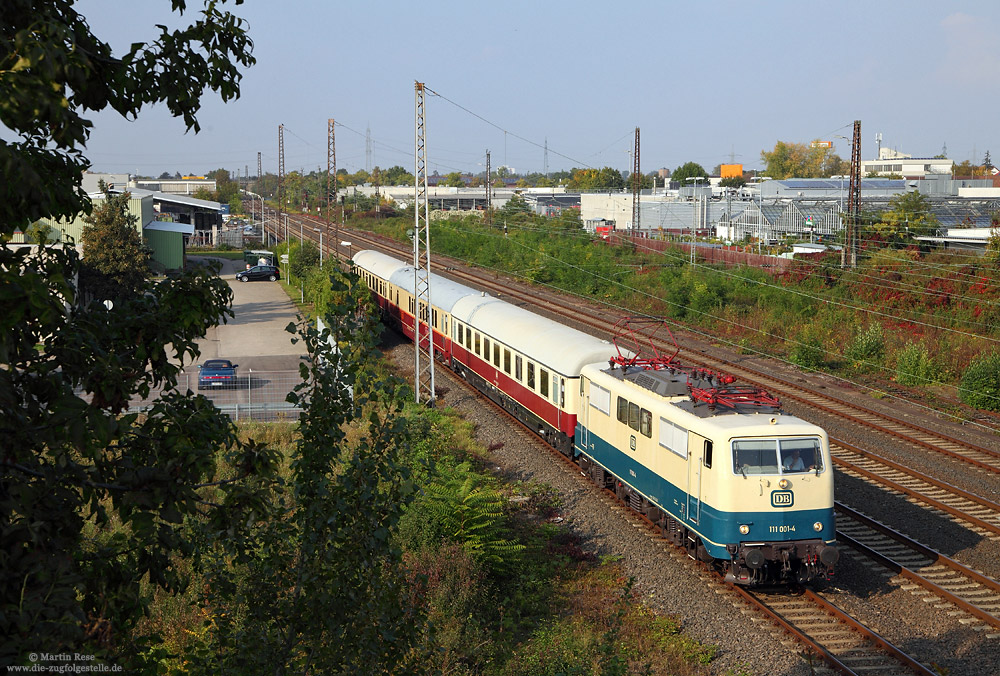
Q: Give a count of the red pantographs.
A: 2